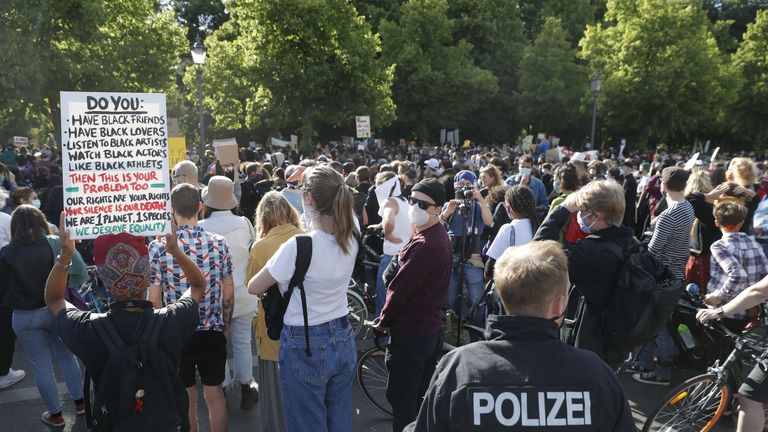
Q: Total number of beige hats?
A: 1